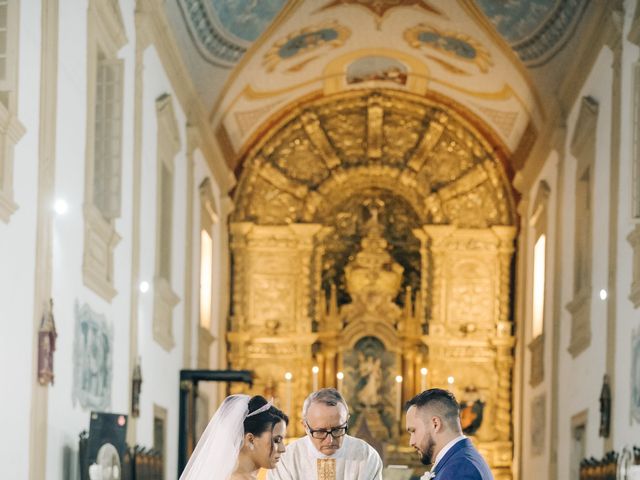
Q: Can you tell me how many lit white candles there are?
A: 6